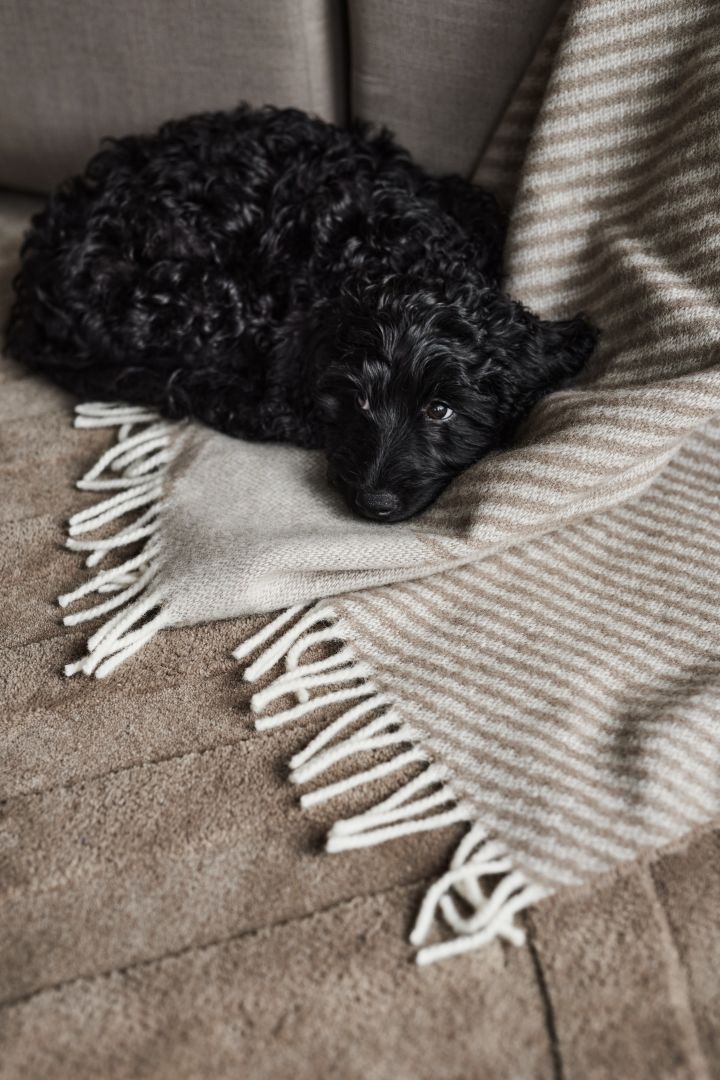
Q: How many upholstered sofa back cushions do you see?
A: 2